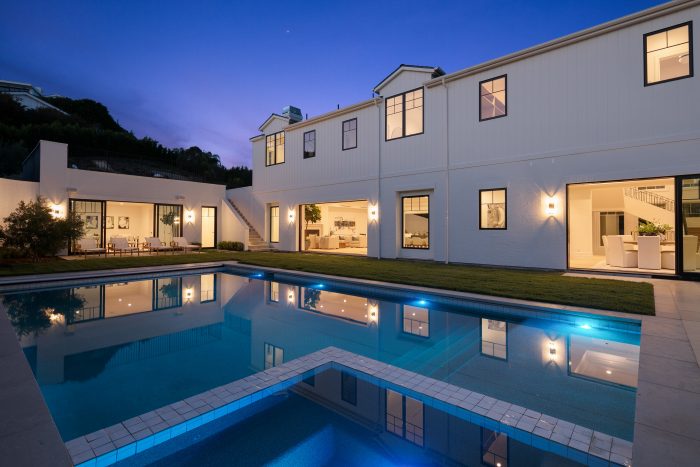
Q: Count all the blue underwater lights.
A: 4